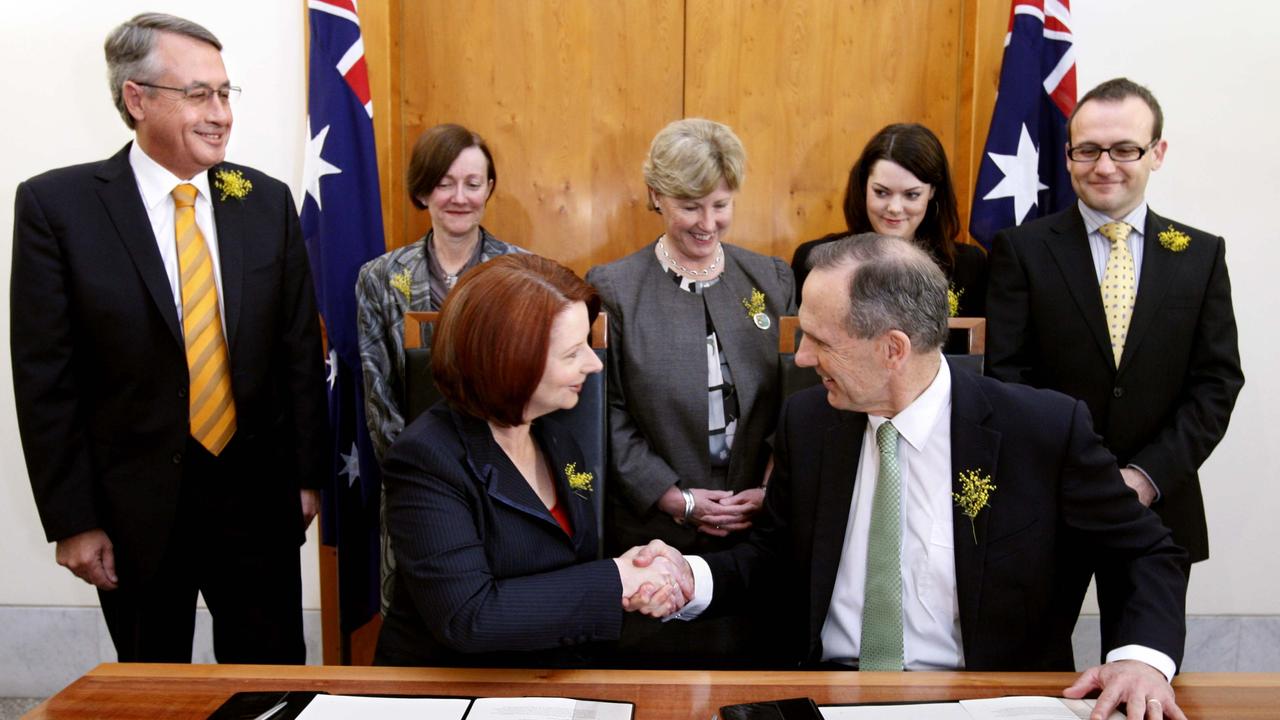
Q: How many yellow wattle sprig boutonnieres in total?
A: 7